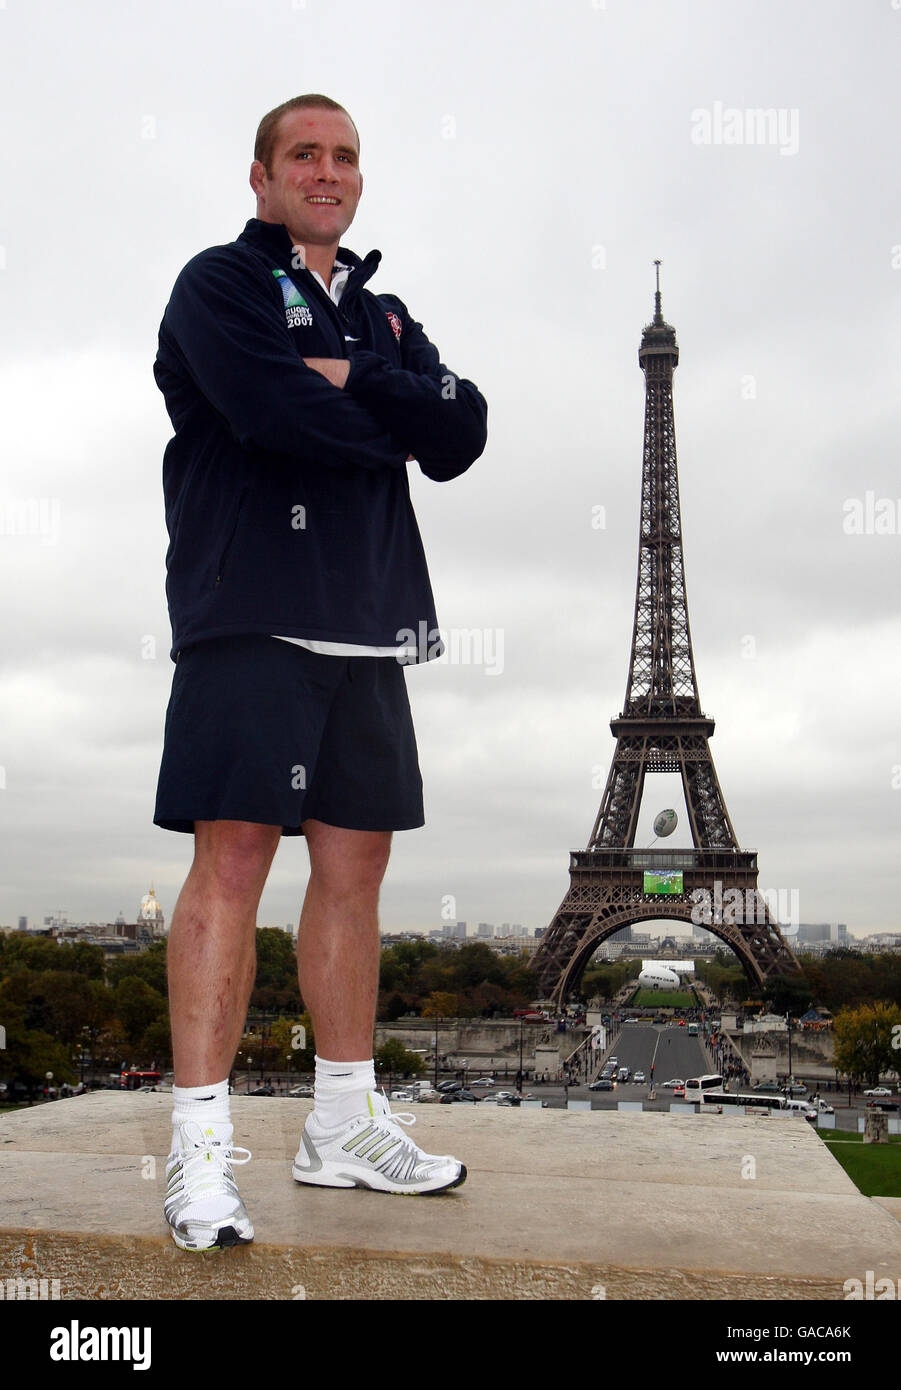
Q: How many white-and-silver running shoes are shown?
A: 2